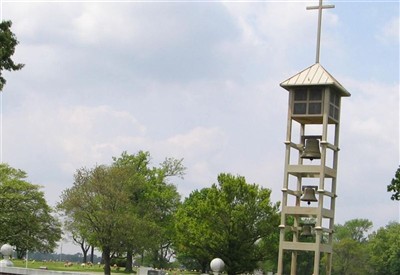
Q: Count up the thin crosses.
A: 1